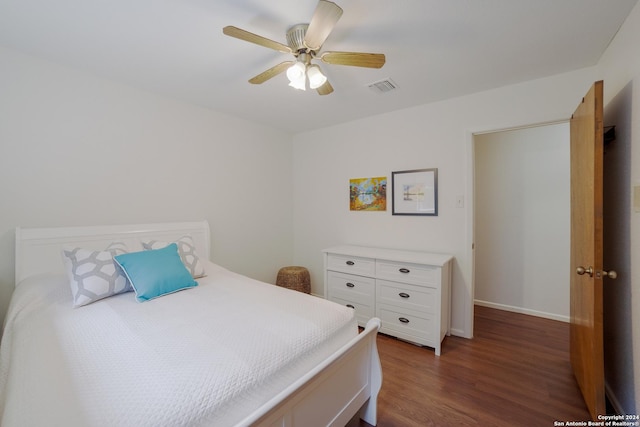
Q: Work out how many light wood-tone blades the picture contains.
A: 5